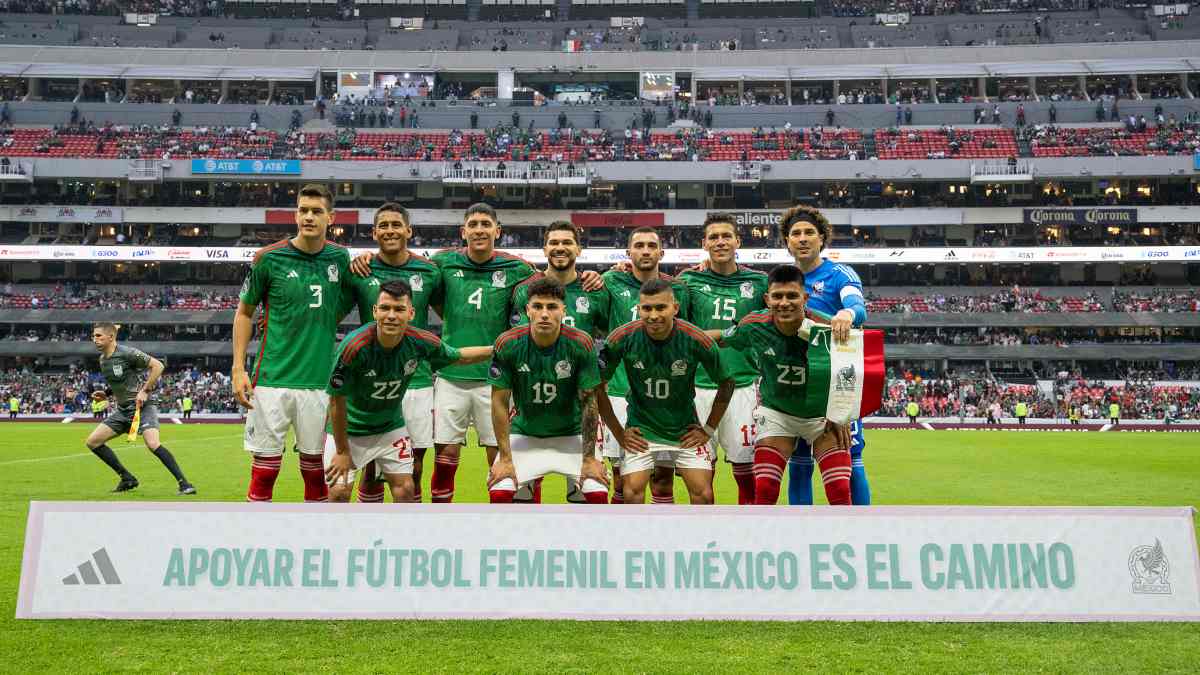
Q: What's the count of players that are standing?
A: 7